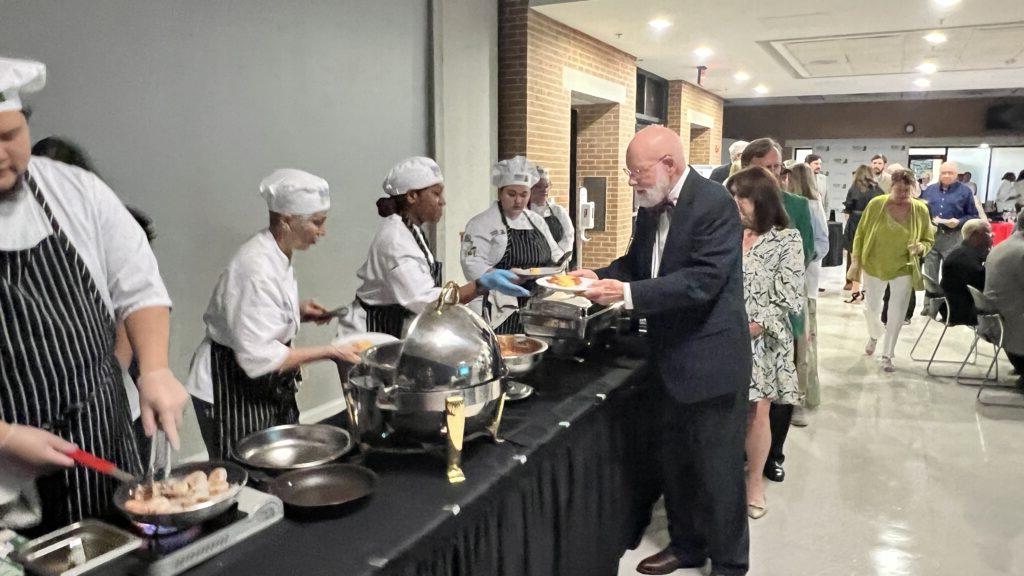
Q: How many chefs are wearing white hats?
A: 5